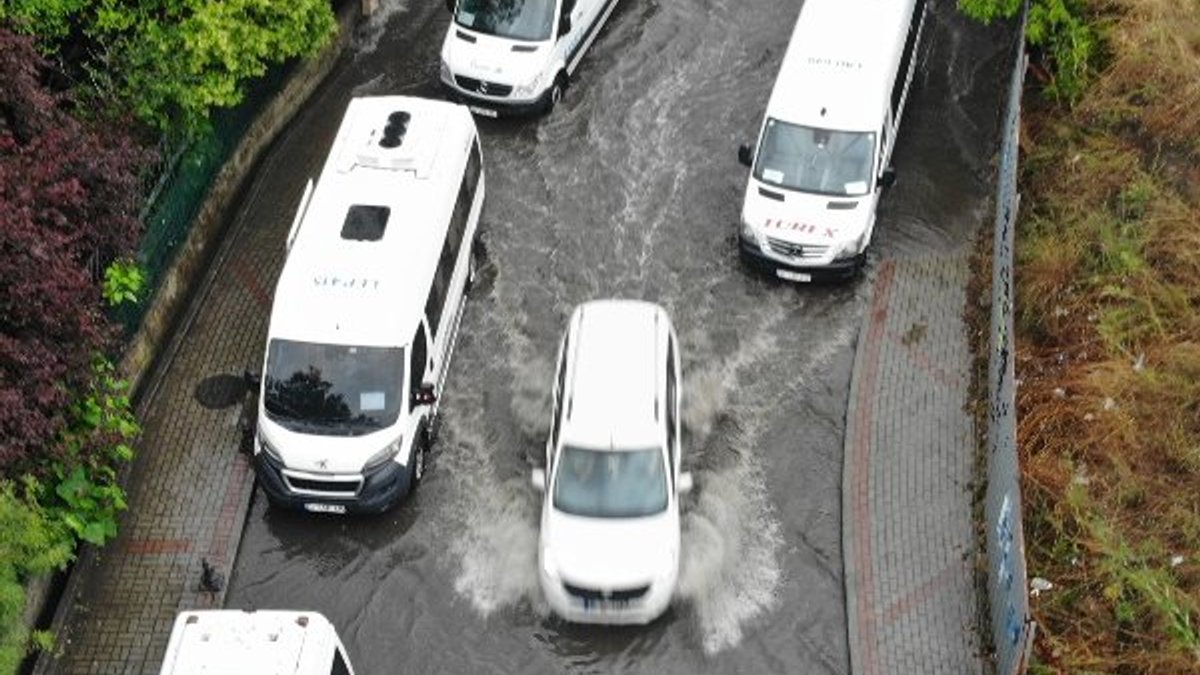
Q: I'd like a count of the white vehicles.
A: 5